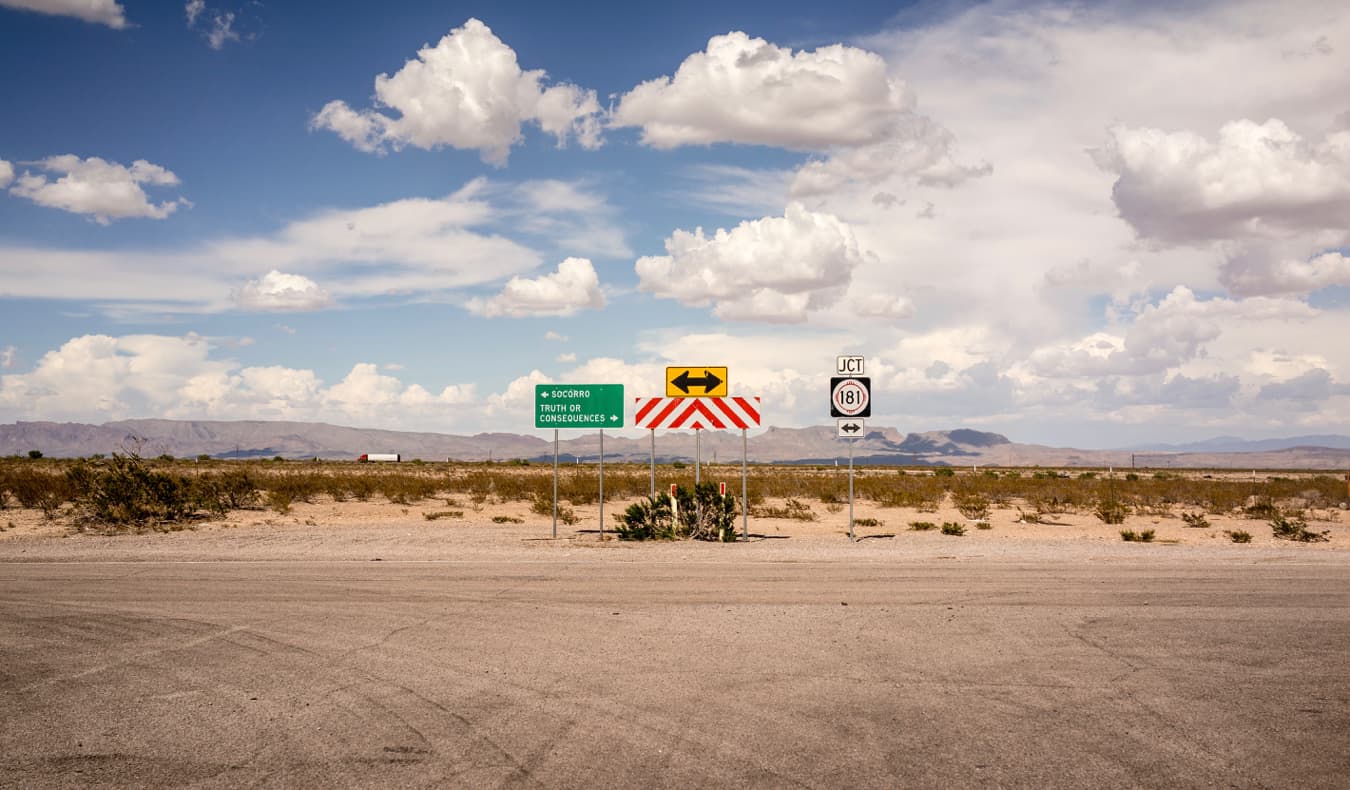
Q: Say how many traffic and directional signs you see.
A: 6